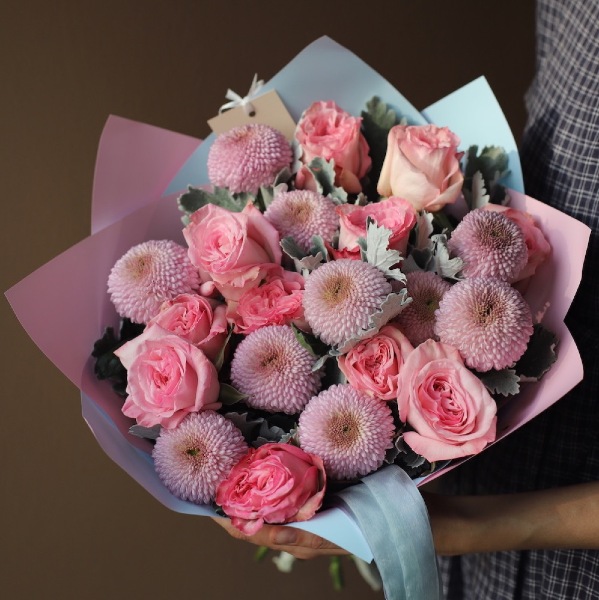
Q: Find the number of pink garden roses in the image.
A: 11